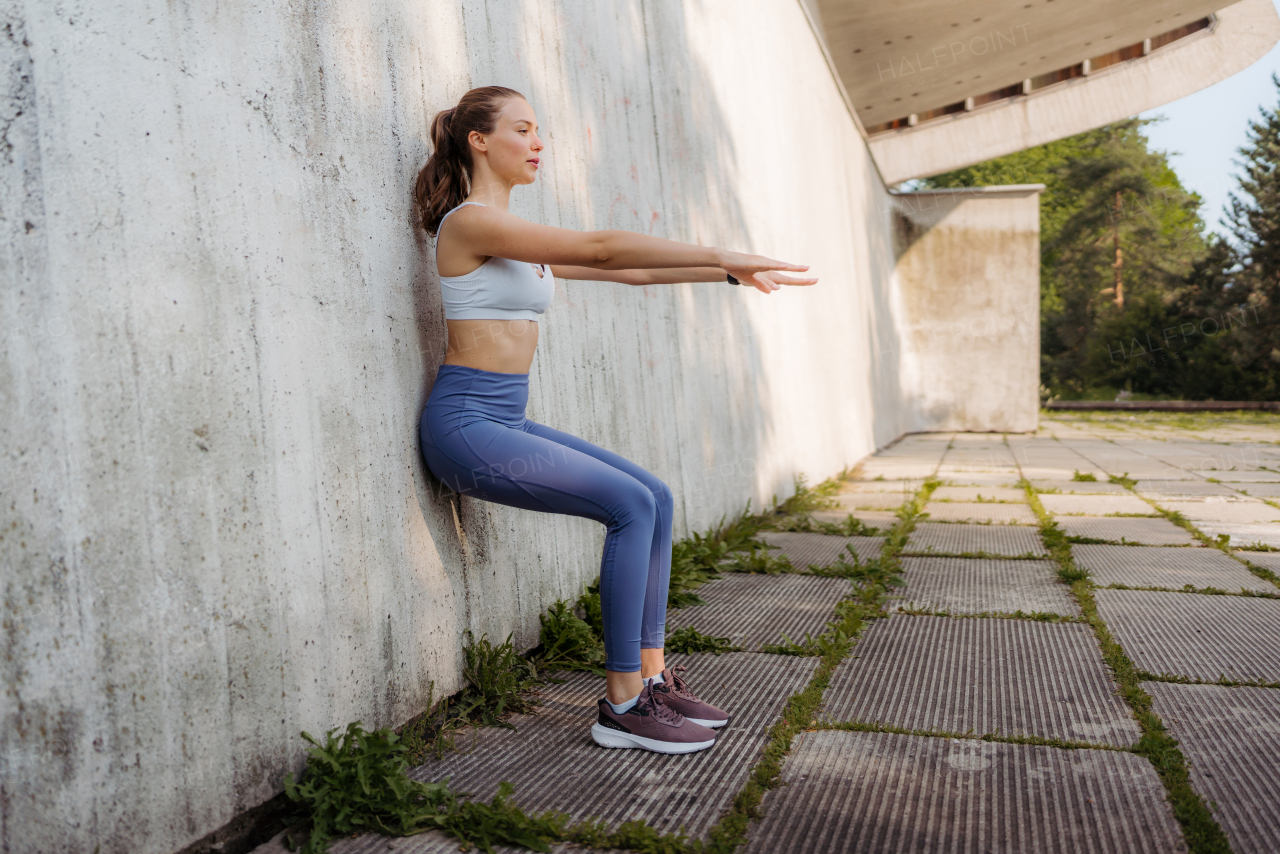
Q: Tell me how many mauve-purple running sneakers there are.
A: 2